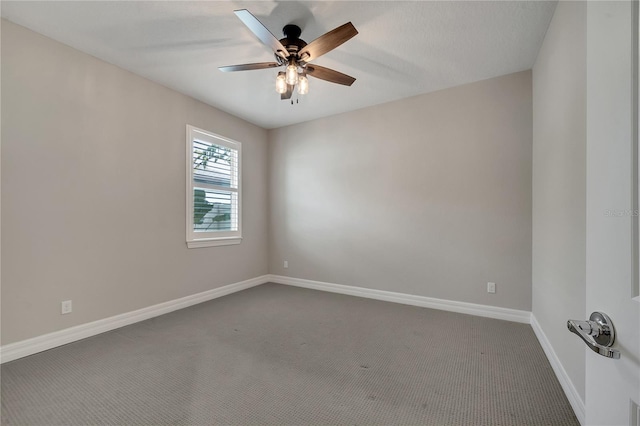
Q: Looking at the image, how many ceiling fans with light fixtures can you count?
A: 1